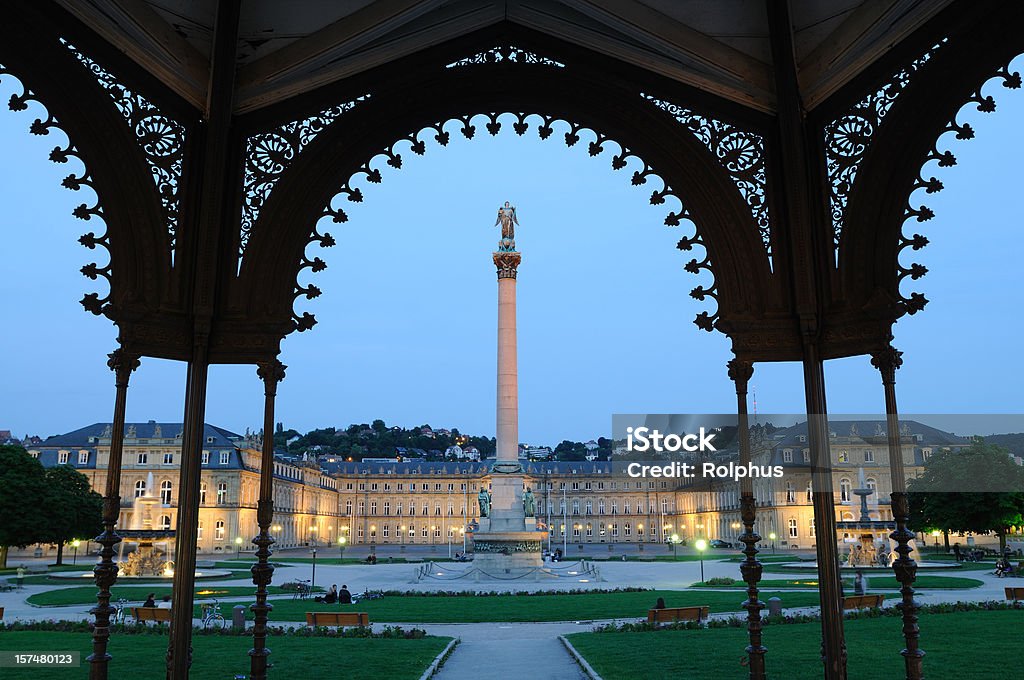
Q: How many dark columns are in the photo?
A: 6